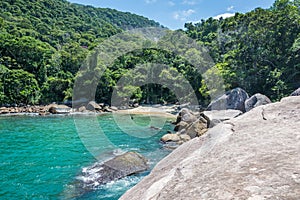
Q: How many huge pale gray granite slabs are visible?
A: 1